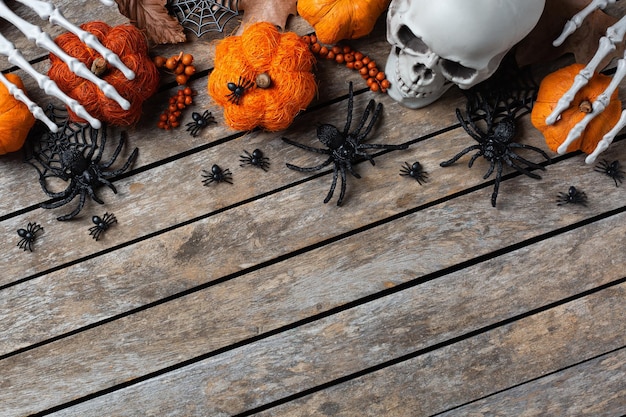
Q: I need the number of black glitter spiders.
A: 3